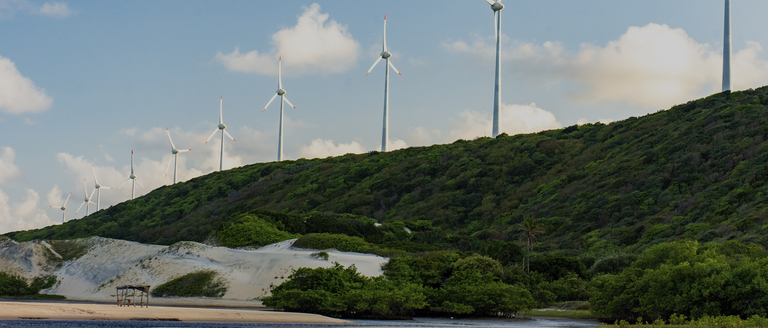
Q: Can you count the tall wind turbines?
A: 10